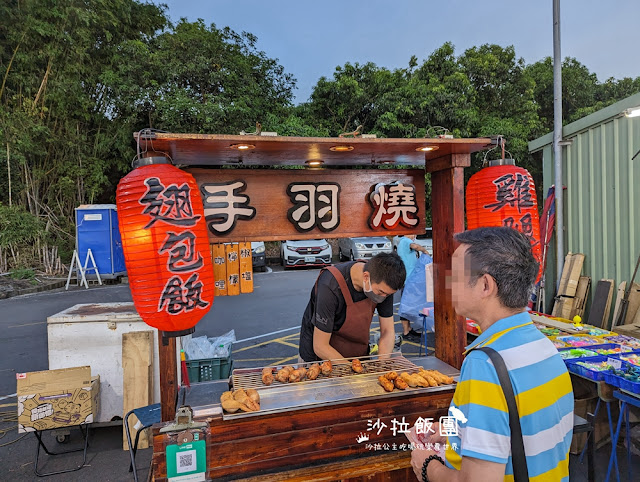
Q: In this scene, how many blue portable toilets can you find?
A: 1